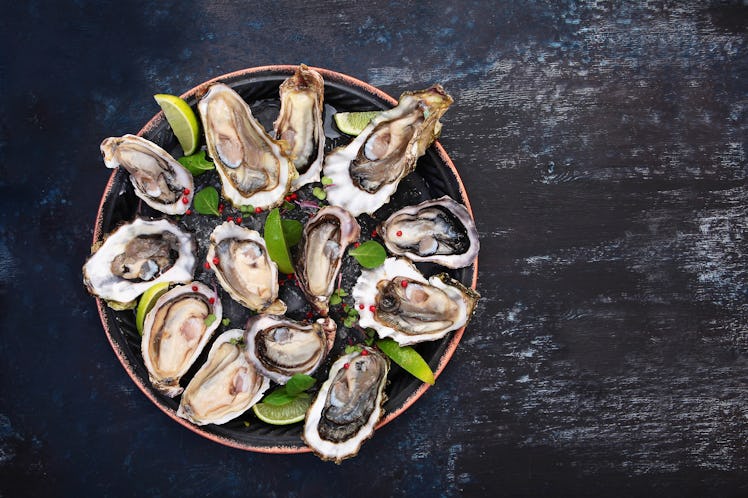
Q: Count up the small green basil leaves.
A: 6